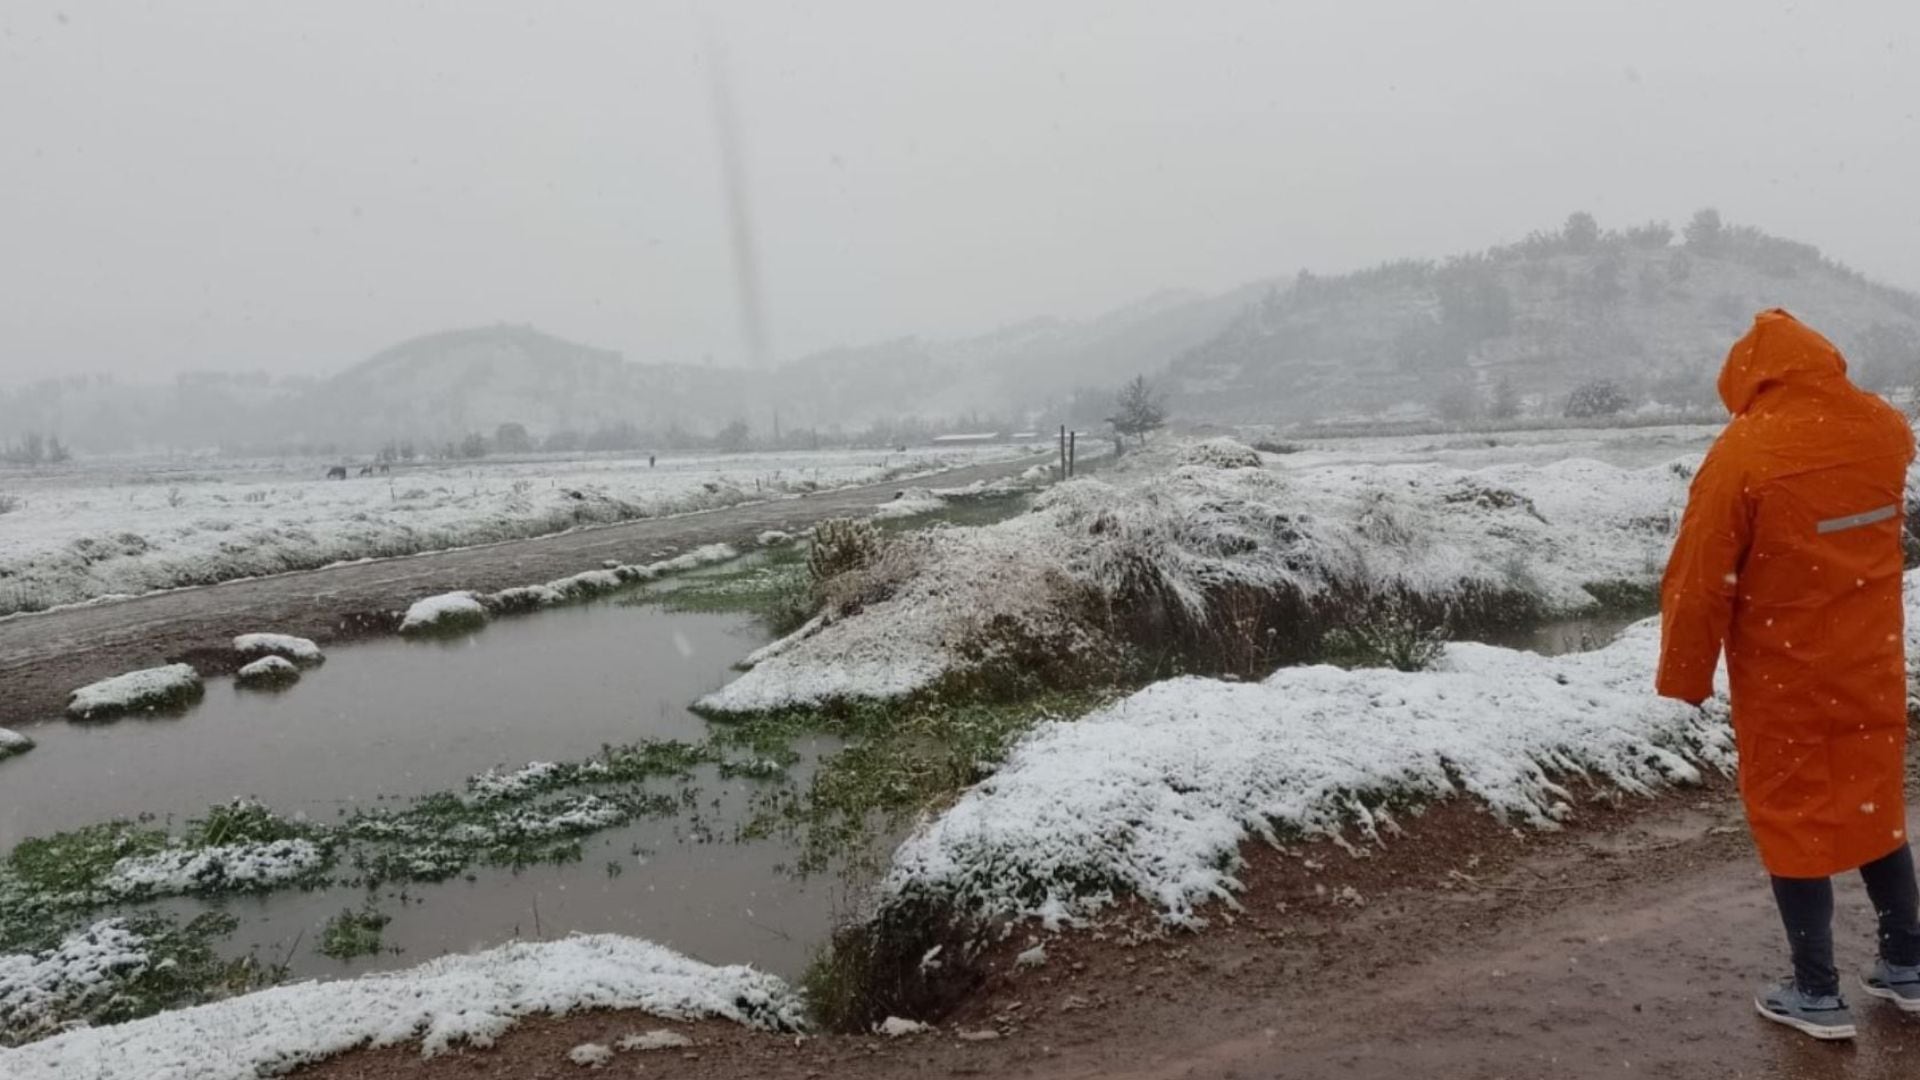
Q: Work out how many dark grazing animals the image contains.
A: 3